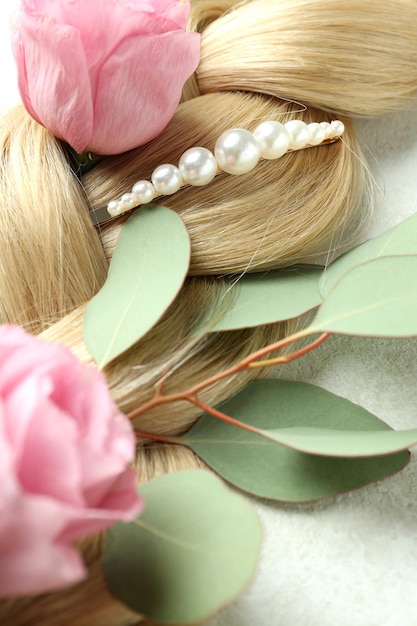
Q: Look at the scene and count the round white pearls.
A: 11